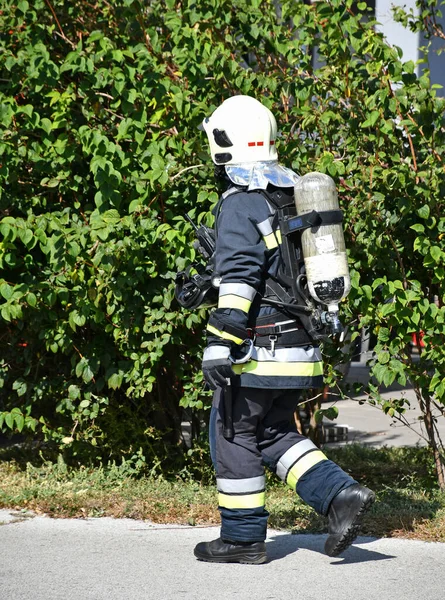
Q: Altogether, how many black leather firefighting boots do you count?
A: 2